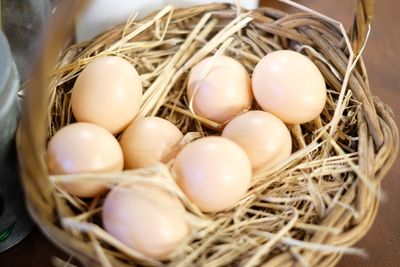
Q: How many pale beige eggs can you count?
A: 8